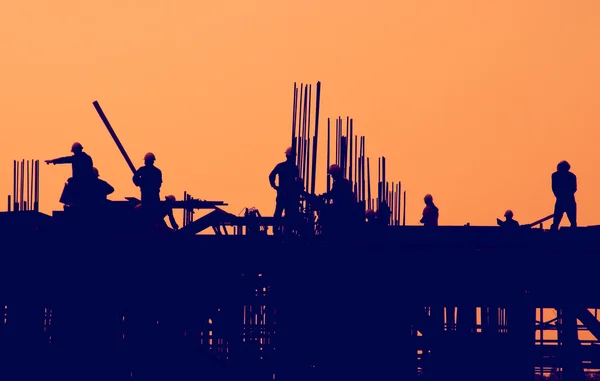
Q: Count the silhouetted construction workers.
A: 10